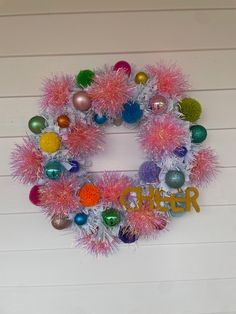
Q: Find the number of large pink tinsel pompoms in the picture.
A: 11